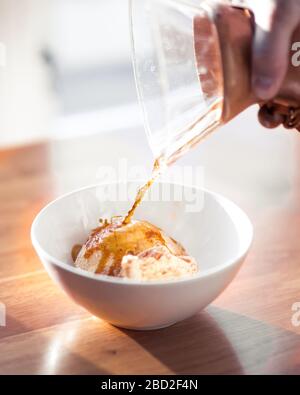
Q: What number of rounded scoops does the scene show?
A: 2